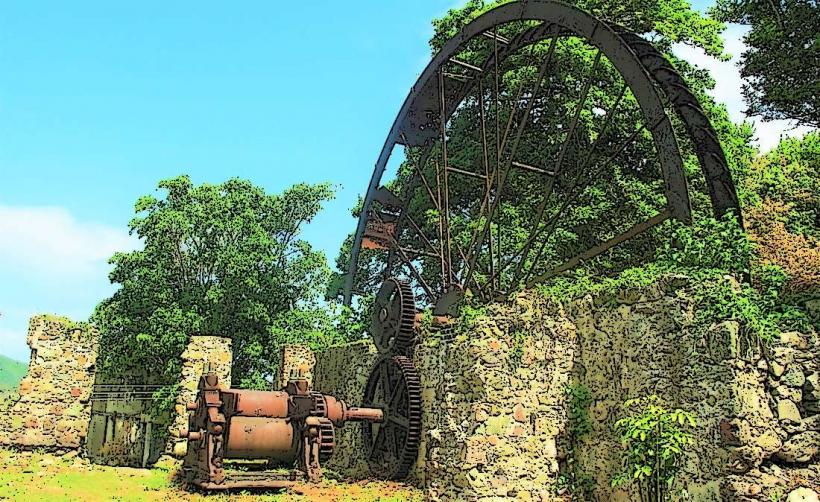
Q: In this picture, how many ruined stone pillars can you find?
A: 3